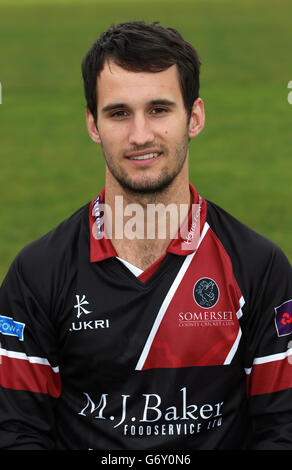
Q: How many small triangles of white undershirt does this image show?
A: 1